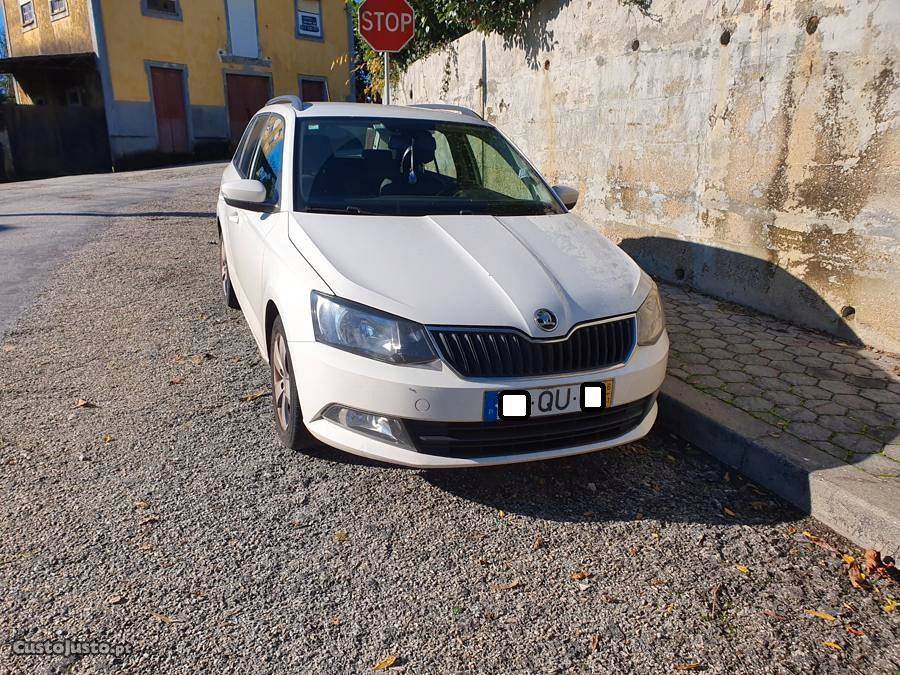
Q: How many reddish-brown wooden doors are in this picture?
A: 3